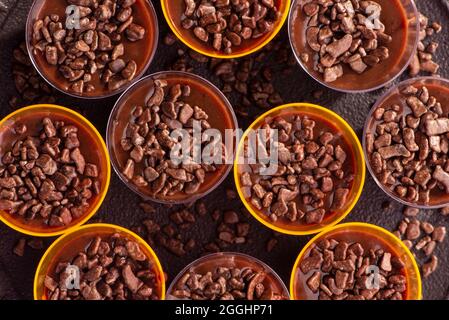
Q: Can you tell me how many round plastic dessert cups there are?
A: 10